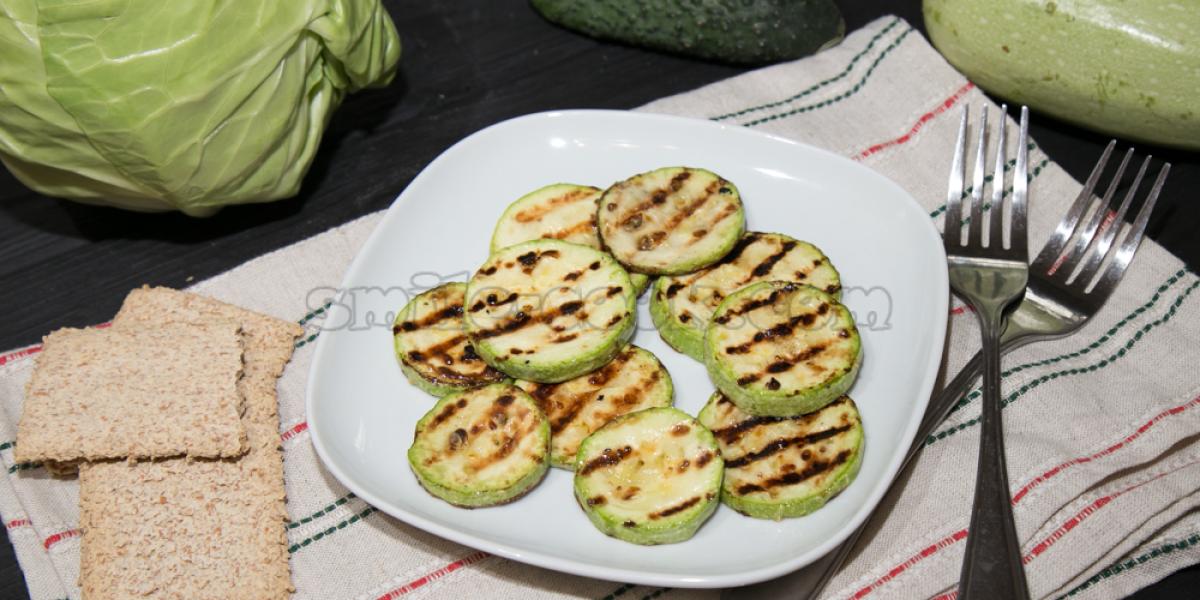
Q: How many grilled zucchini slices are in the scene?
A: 10